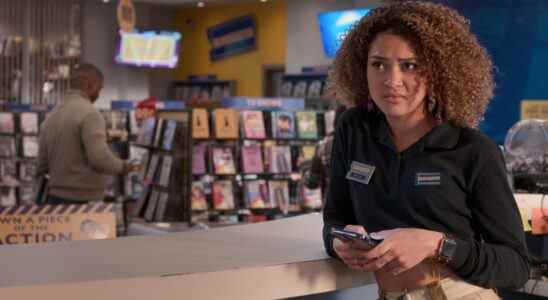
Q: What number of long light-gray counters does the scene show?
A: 1